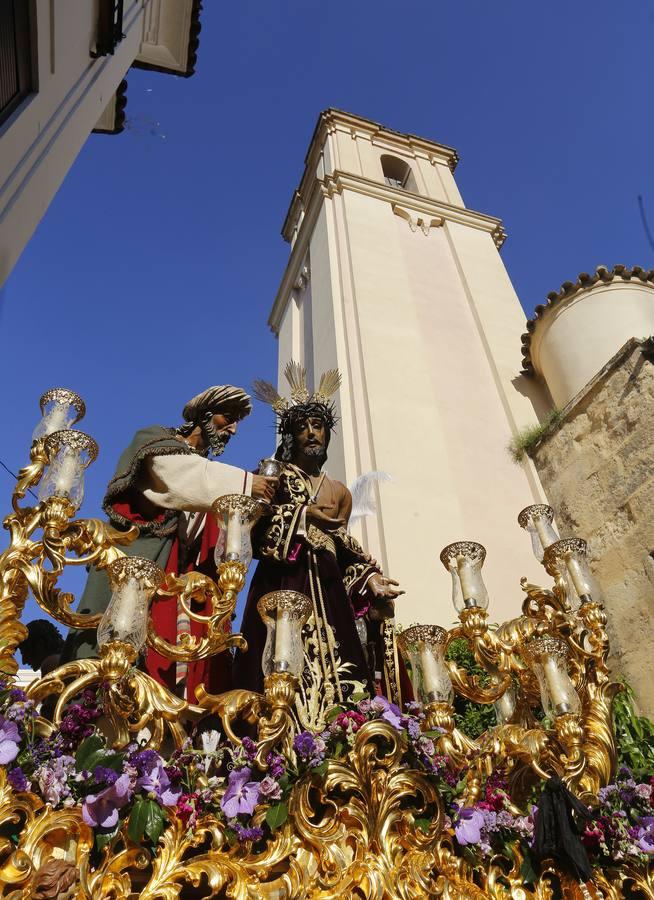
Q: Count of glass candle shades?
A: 11